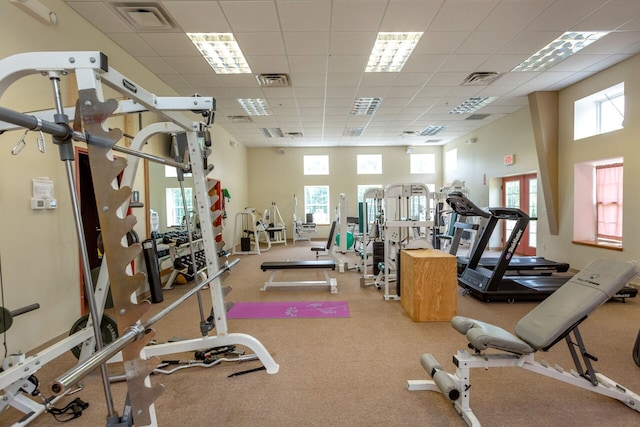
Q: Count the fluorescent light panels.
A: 9